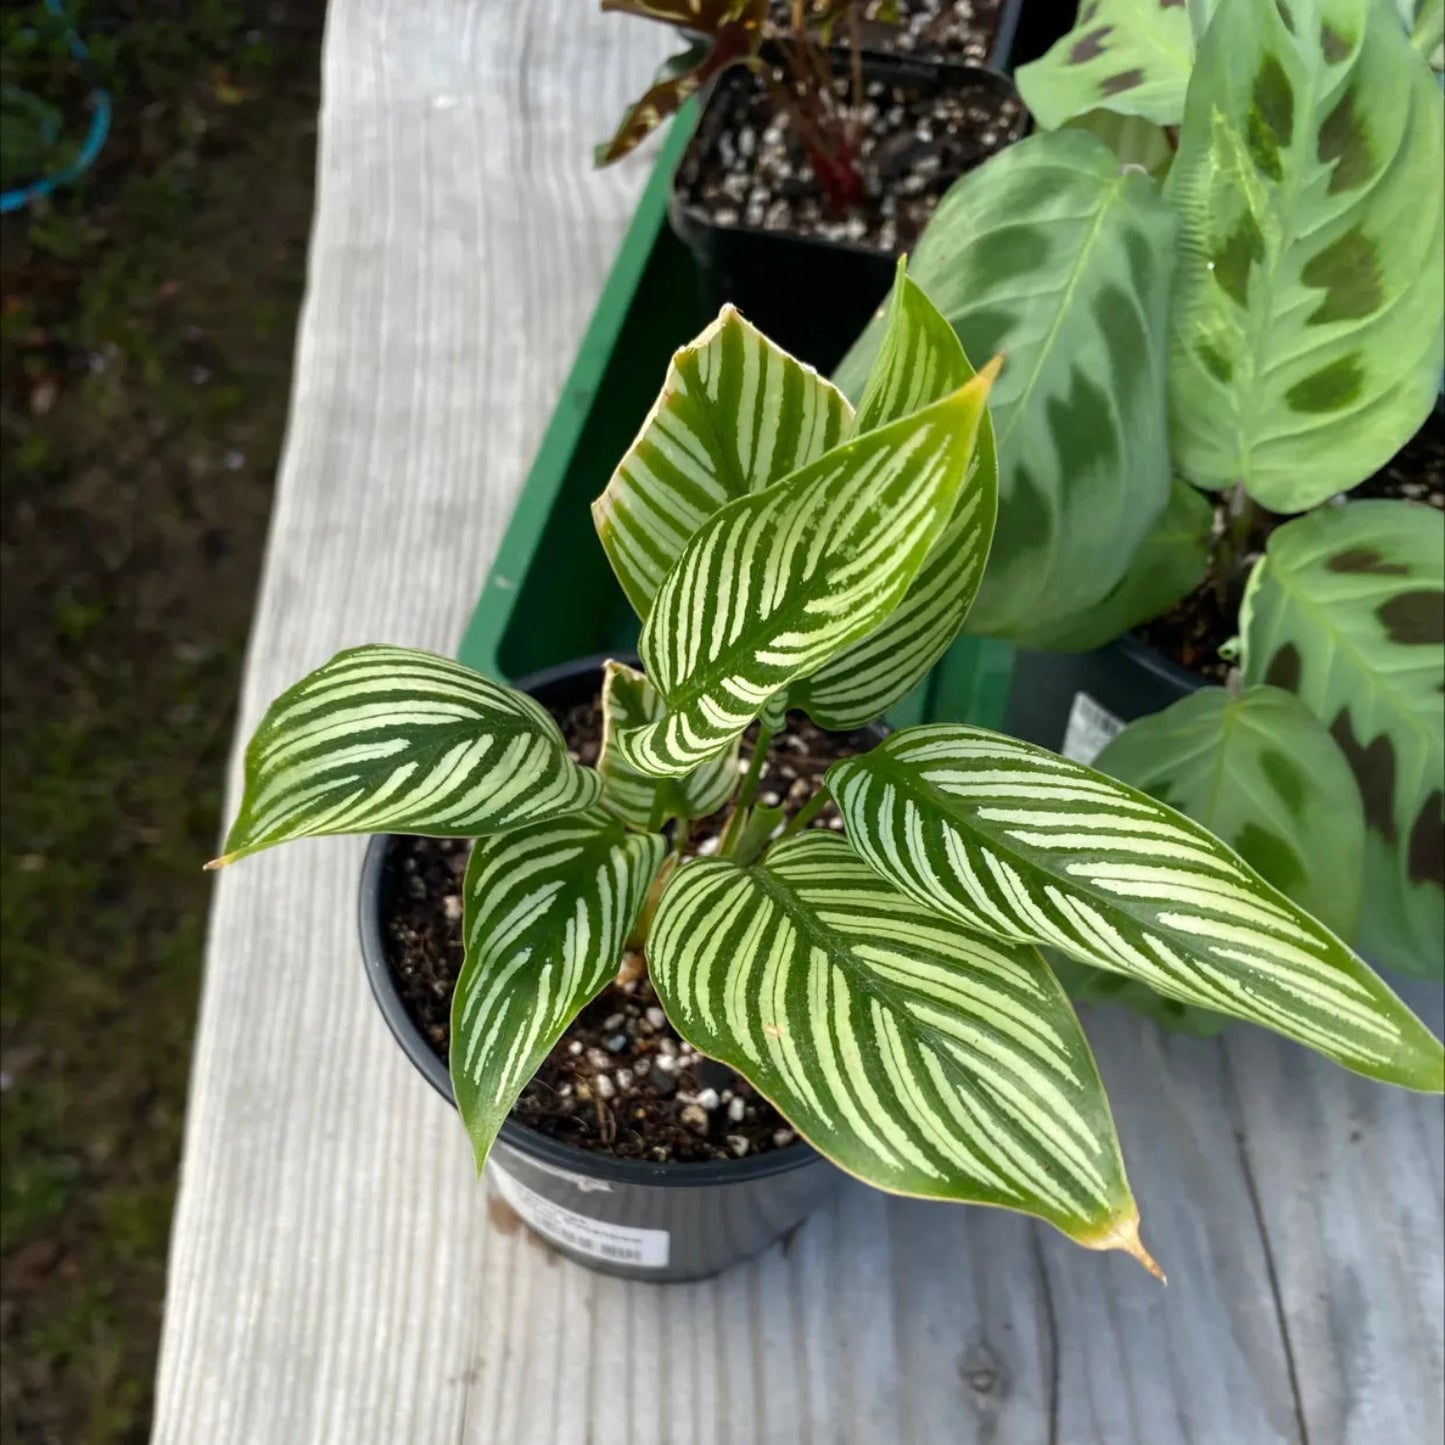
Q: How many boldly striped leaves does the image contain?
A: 8